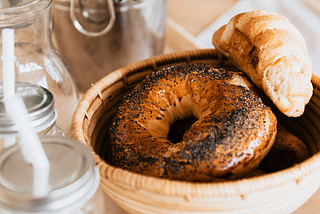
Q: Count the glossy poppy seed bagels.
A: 1